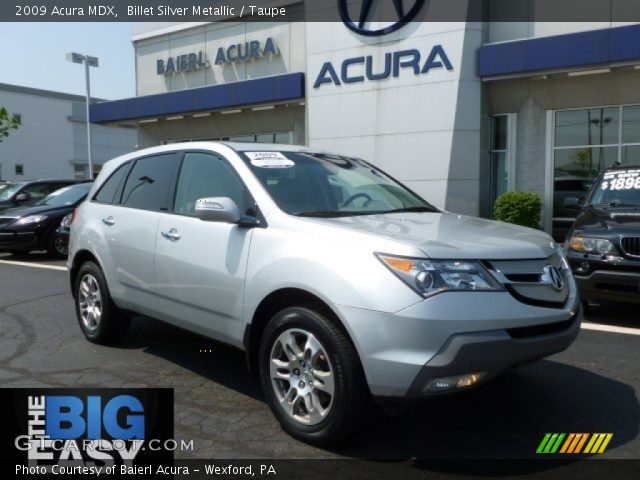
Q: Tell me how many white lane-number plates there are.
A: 0